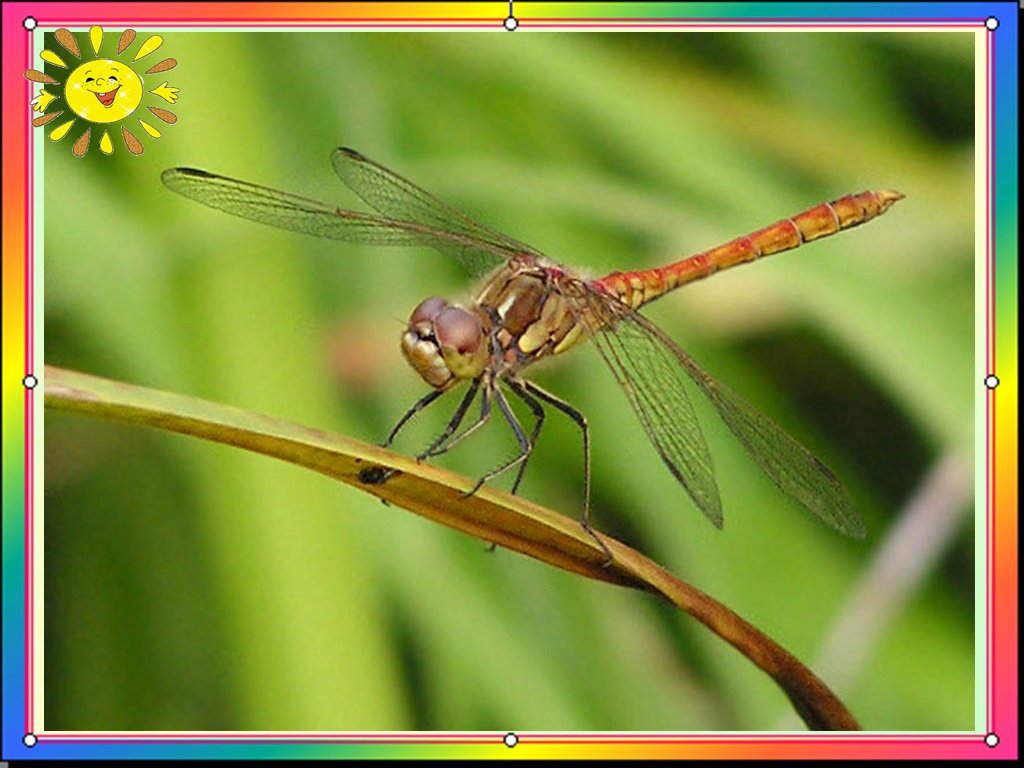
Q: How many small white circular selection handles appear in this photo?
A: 8